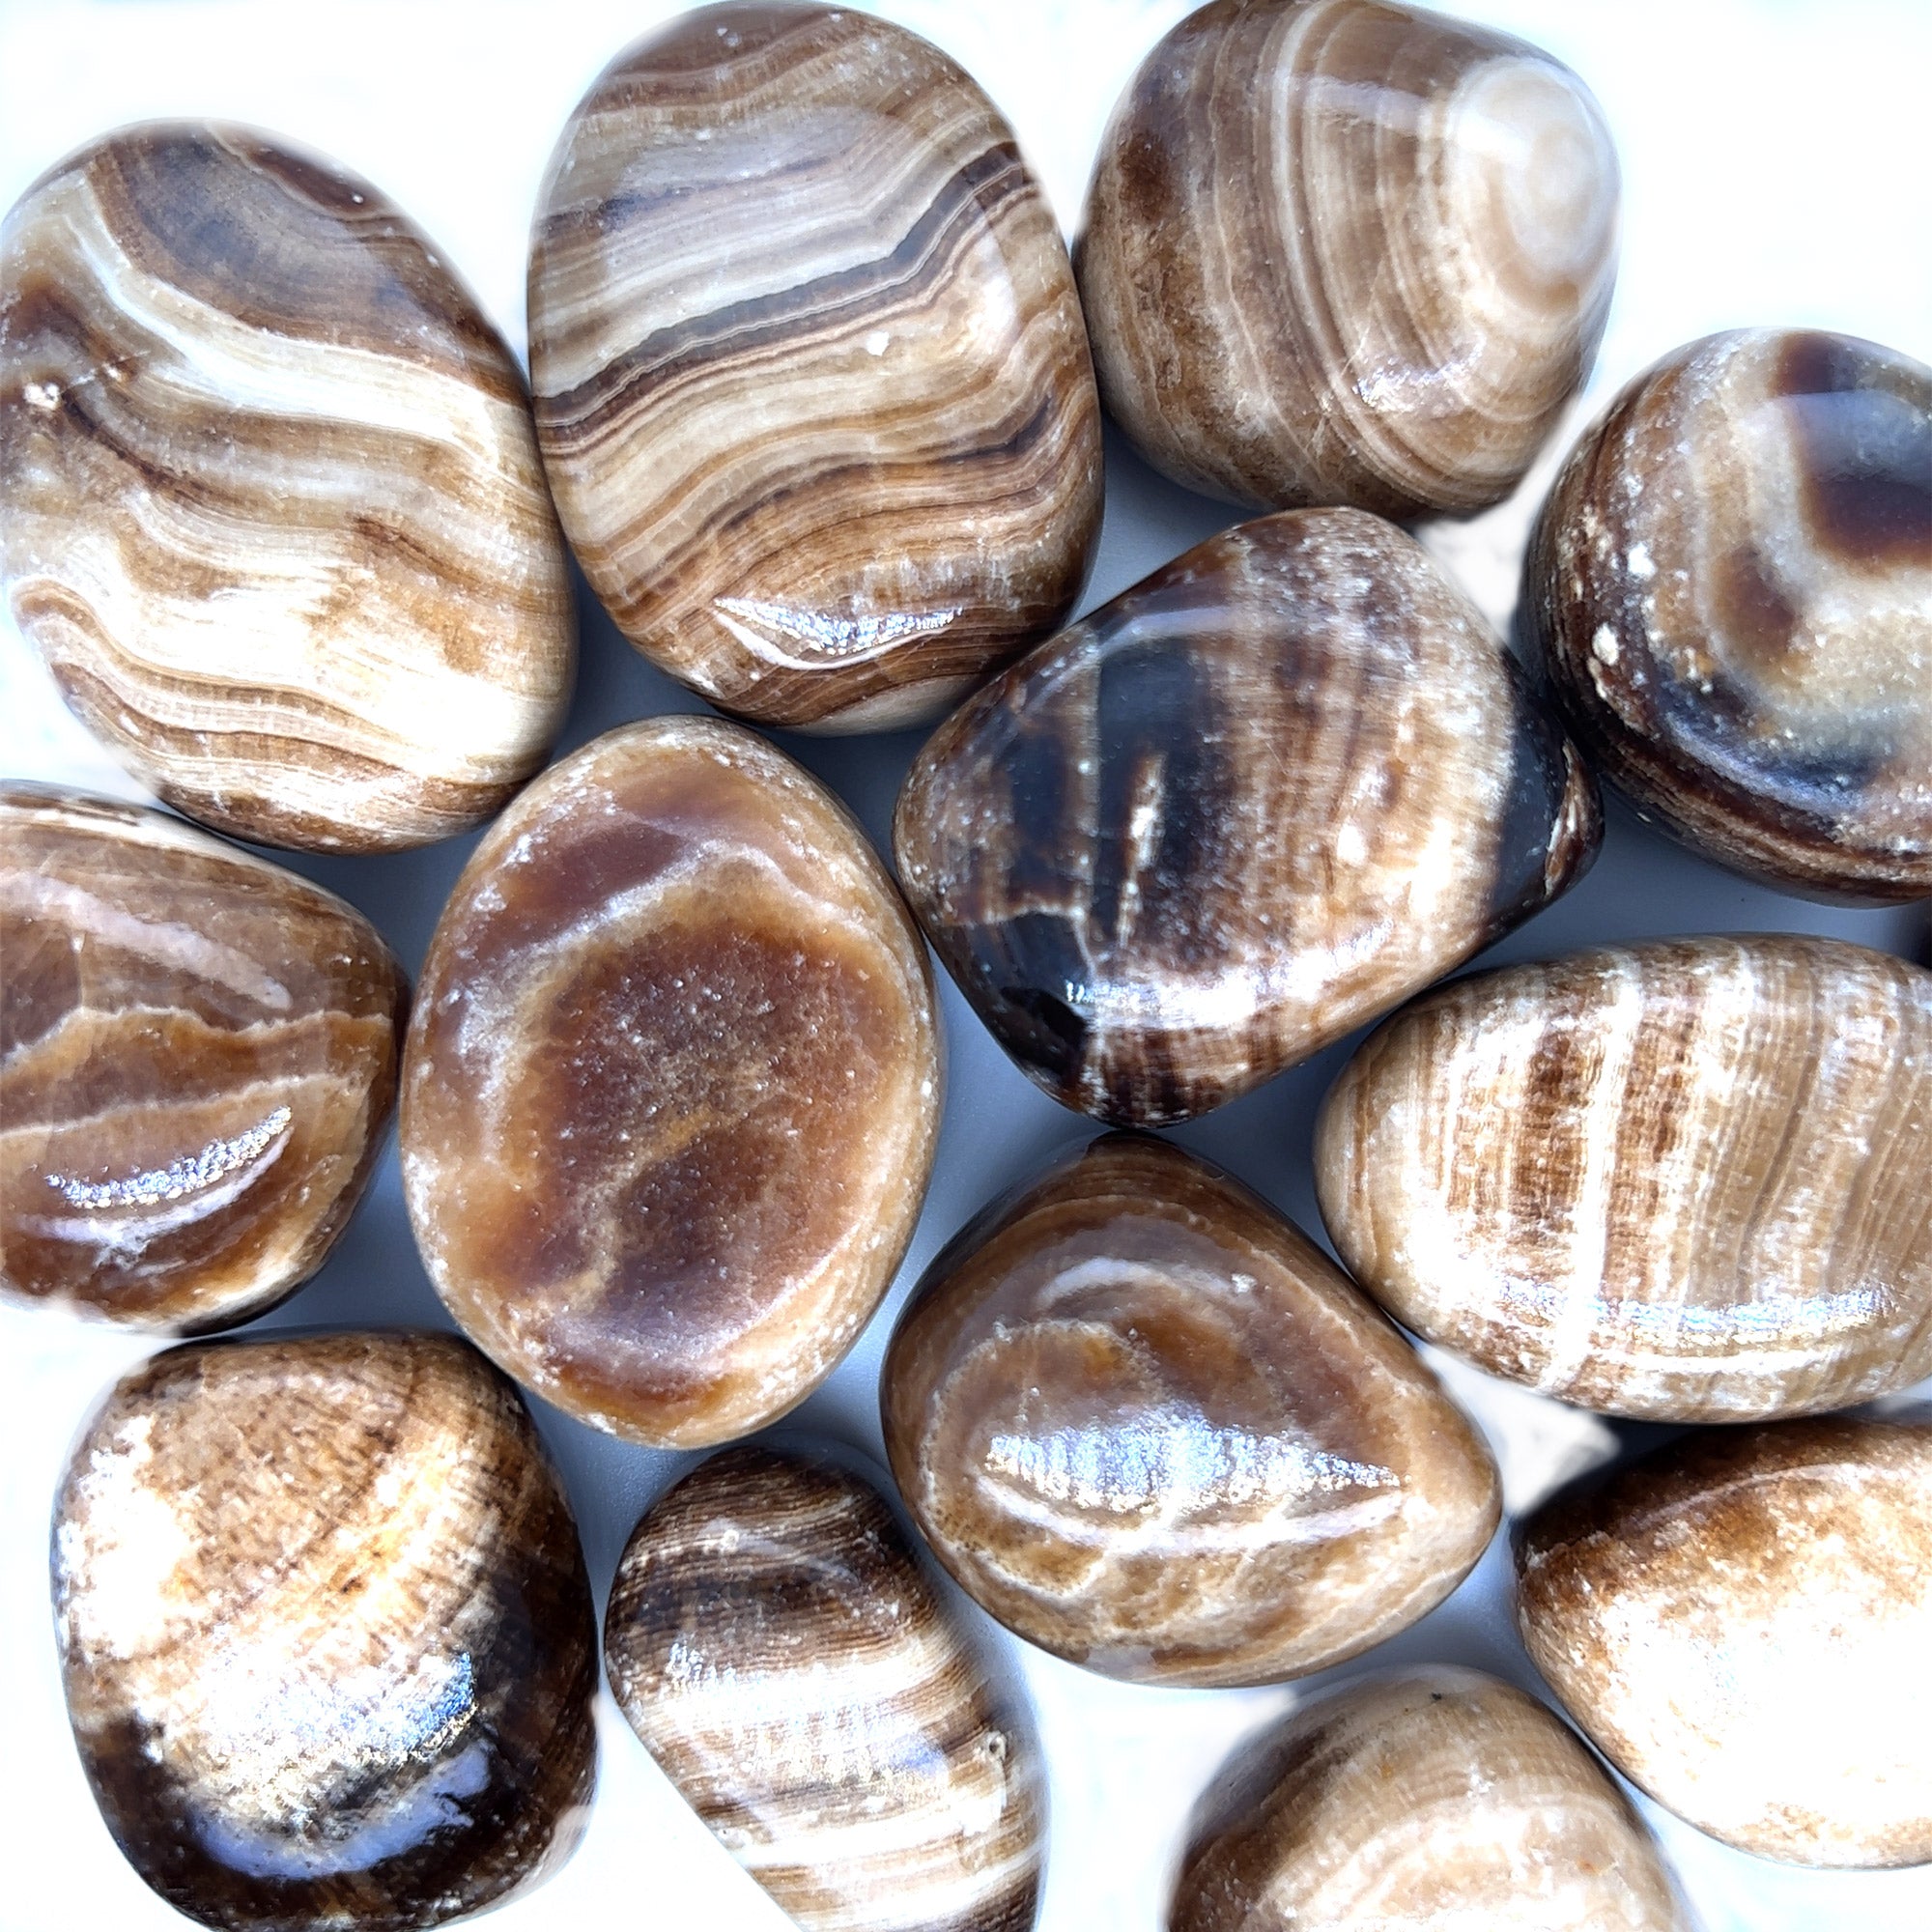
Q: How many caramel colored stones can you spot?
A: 13